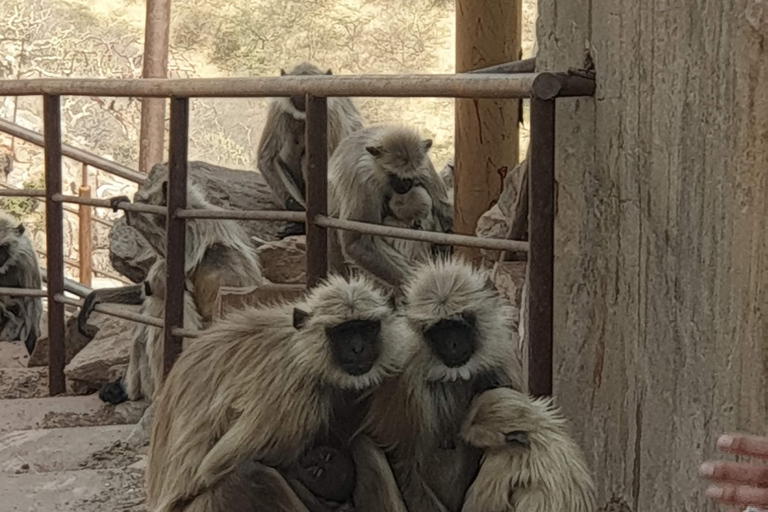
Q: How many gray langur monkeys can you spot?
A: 10